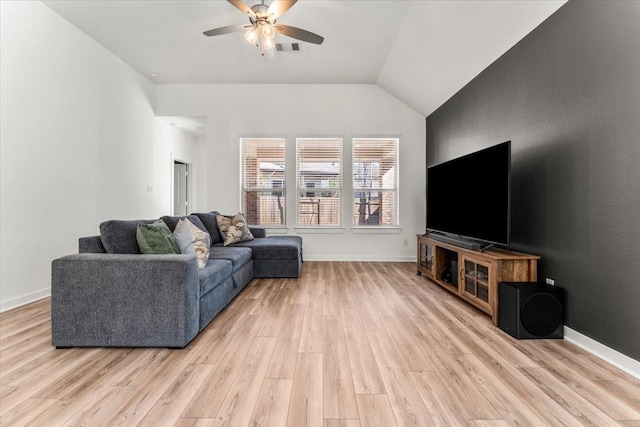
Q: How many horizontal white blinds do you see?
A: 3